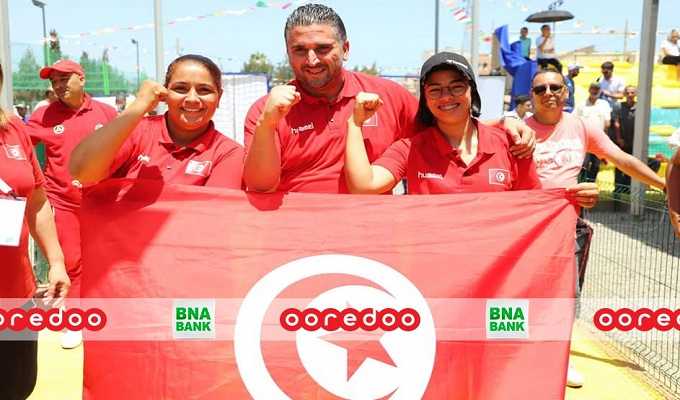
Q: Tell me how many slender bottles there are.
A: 0